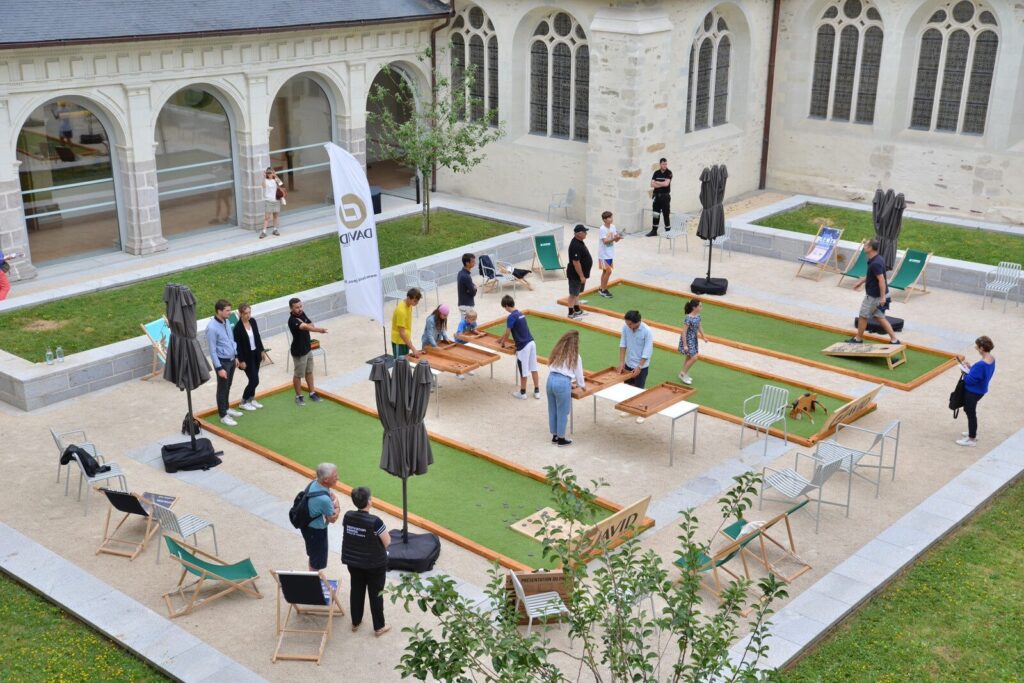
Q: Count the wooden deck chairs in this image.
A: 12